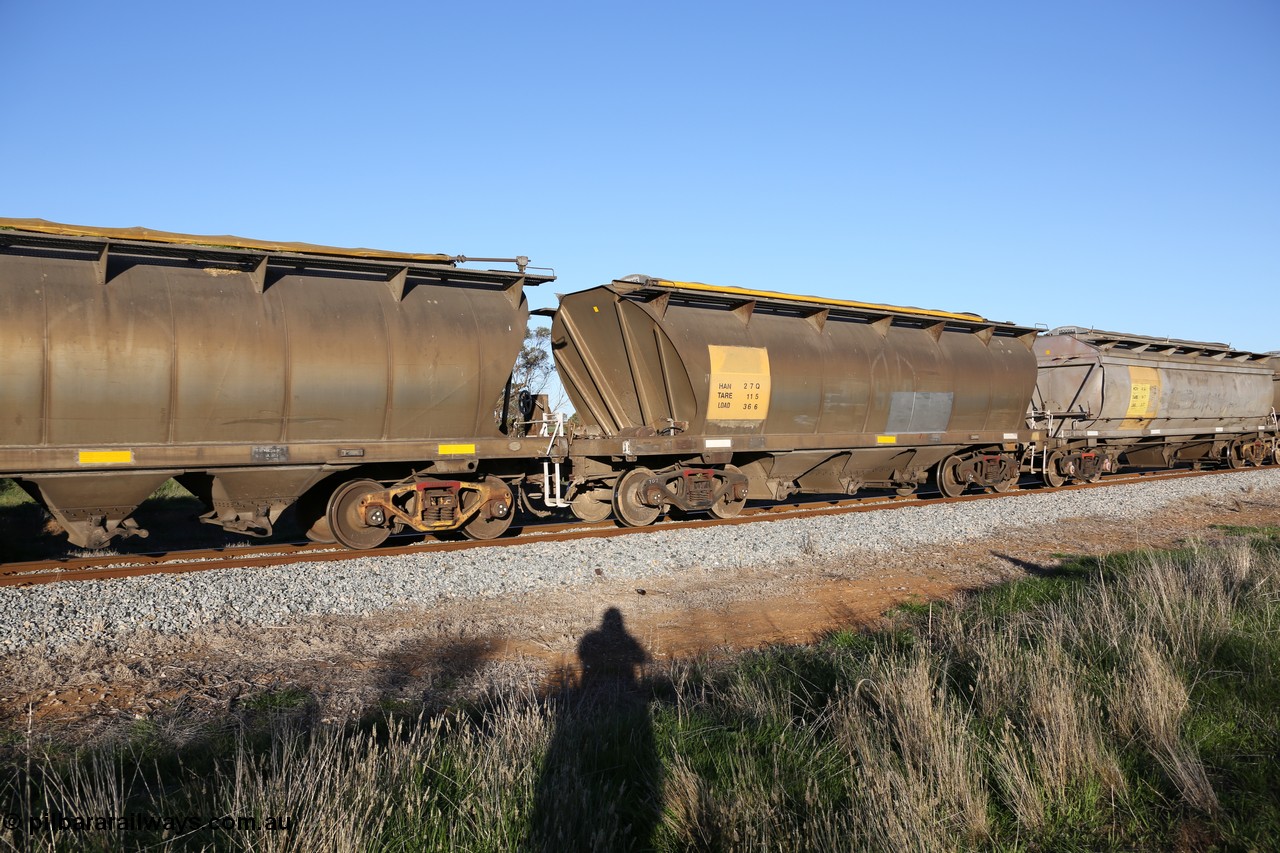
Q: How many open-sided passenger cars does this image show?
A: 0